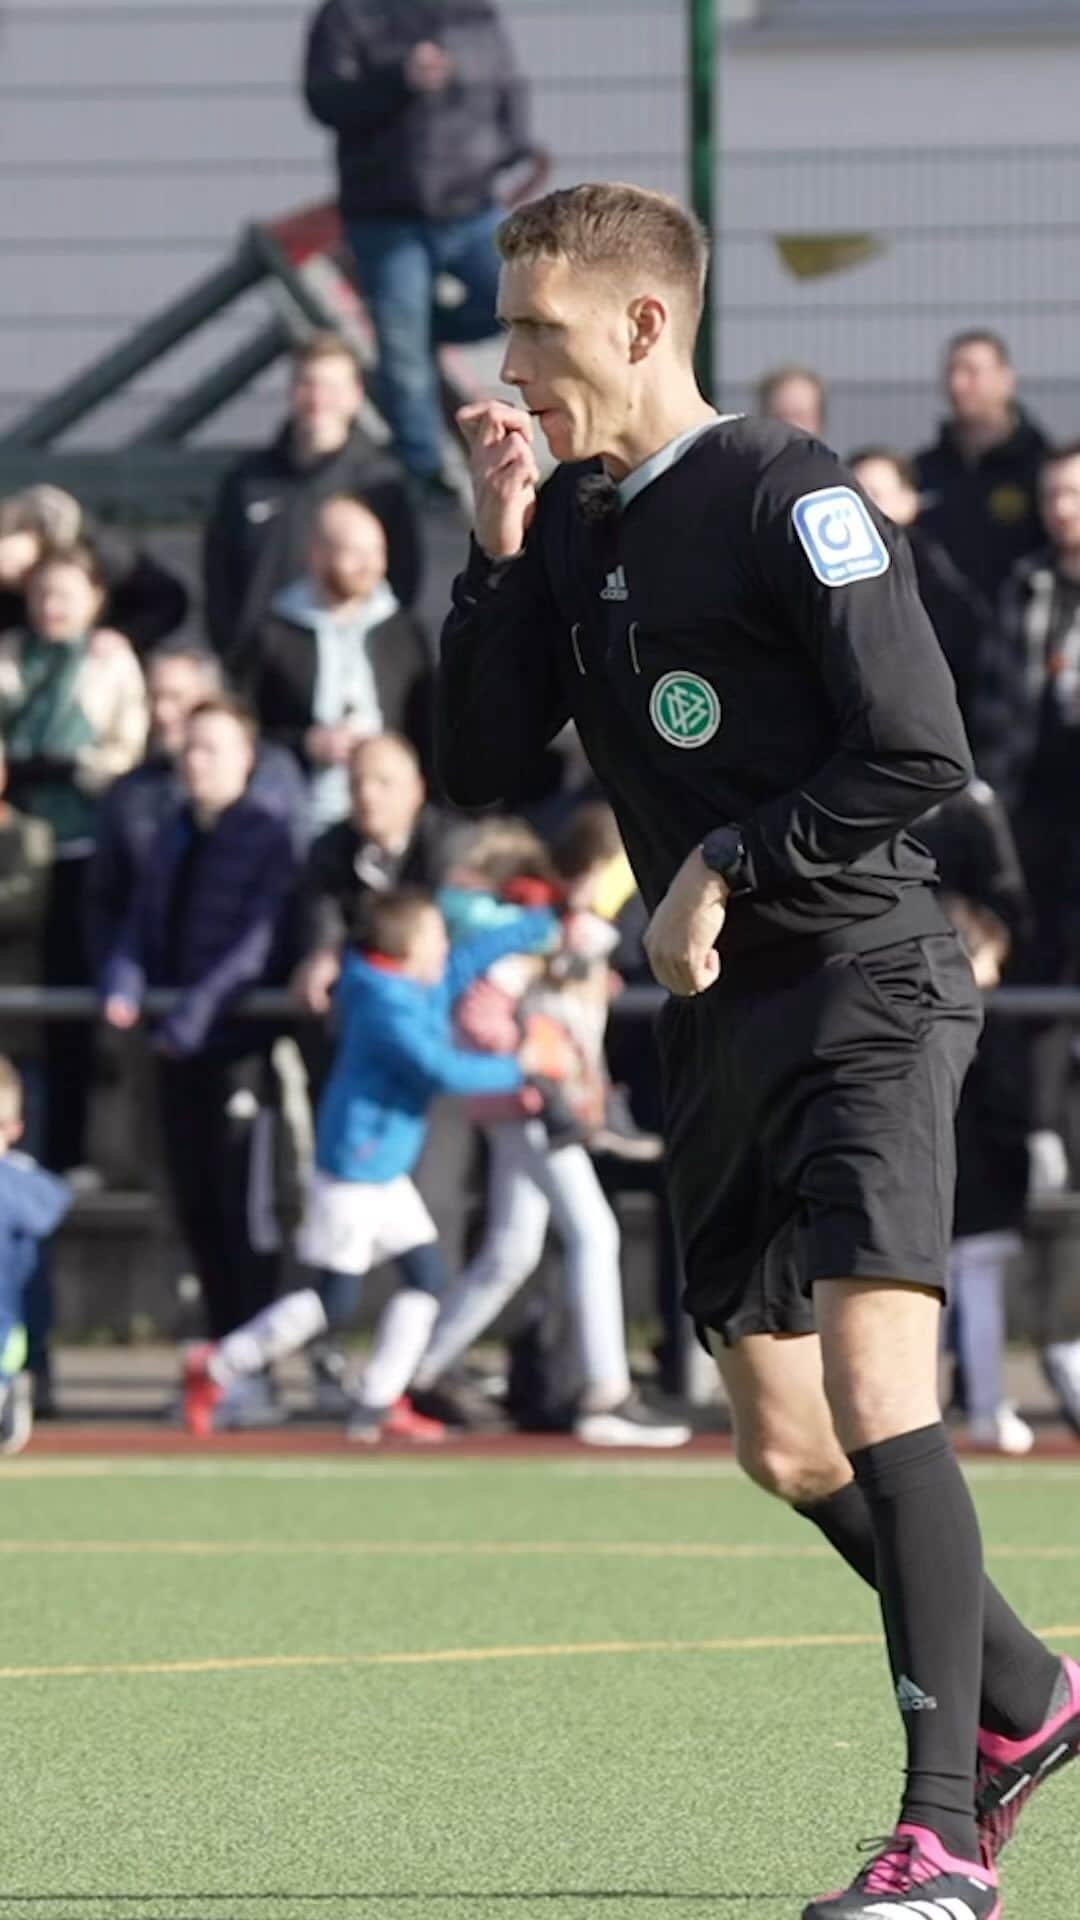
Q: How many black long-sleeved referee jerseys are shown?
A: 1